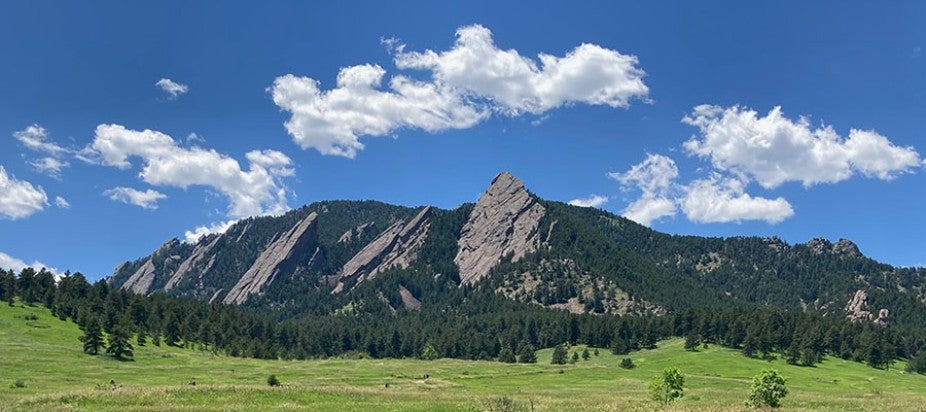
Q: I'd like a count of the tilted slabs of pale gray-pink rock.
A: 5